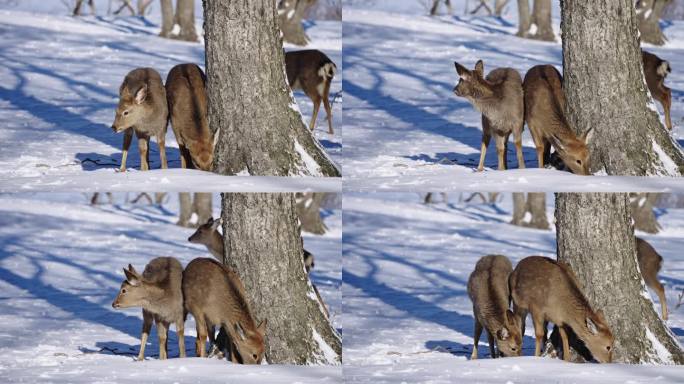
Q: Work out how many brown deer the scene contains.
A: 12